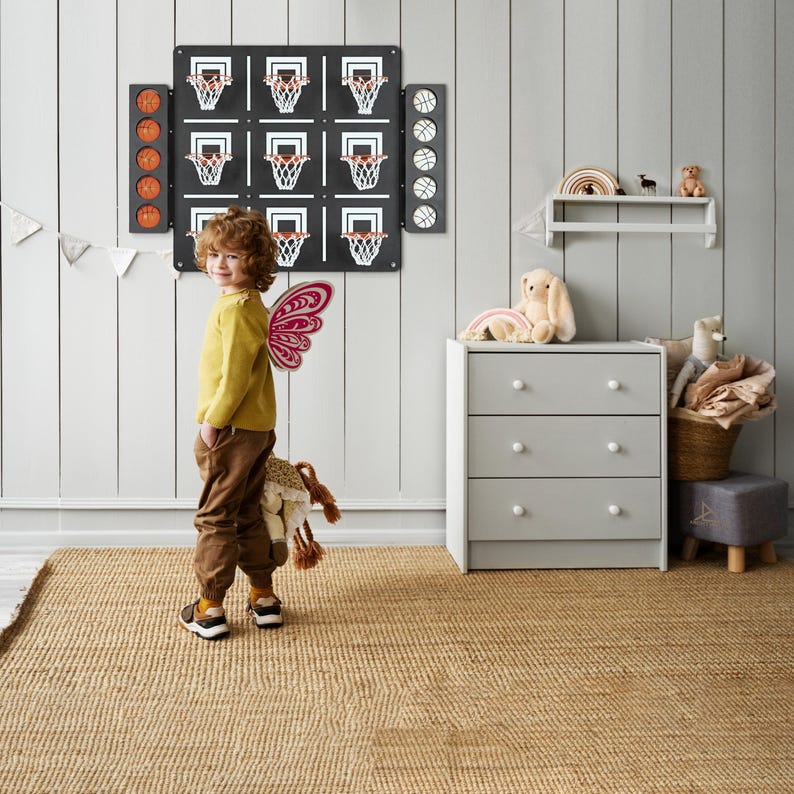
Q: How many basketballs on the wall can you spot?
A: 10